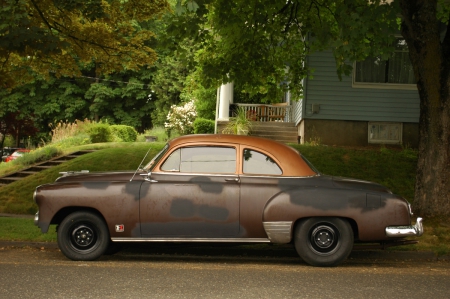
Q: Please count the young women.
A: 0